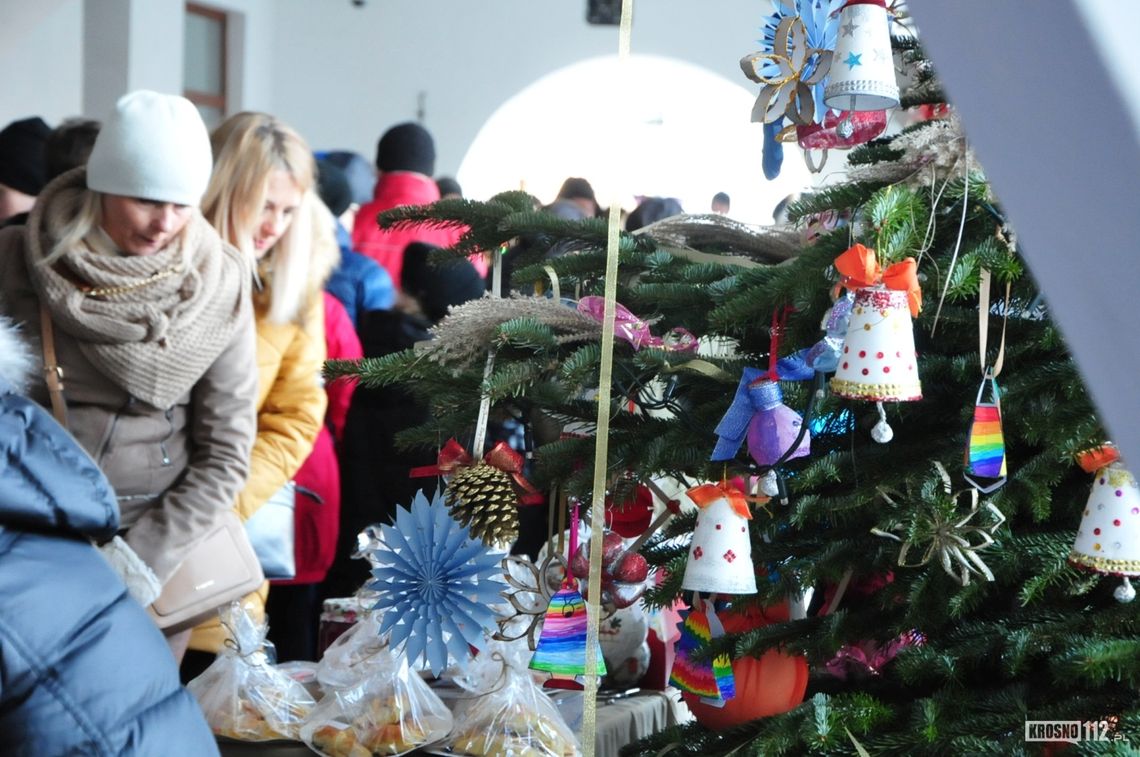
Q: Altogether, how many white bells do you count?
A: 4